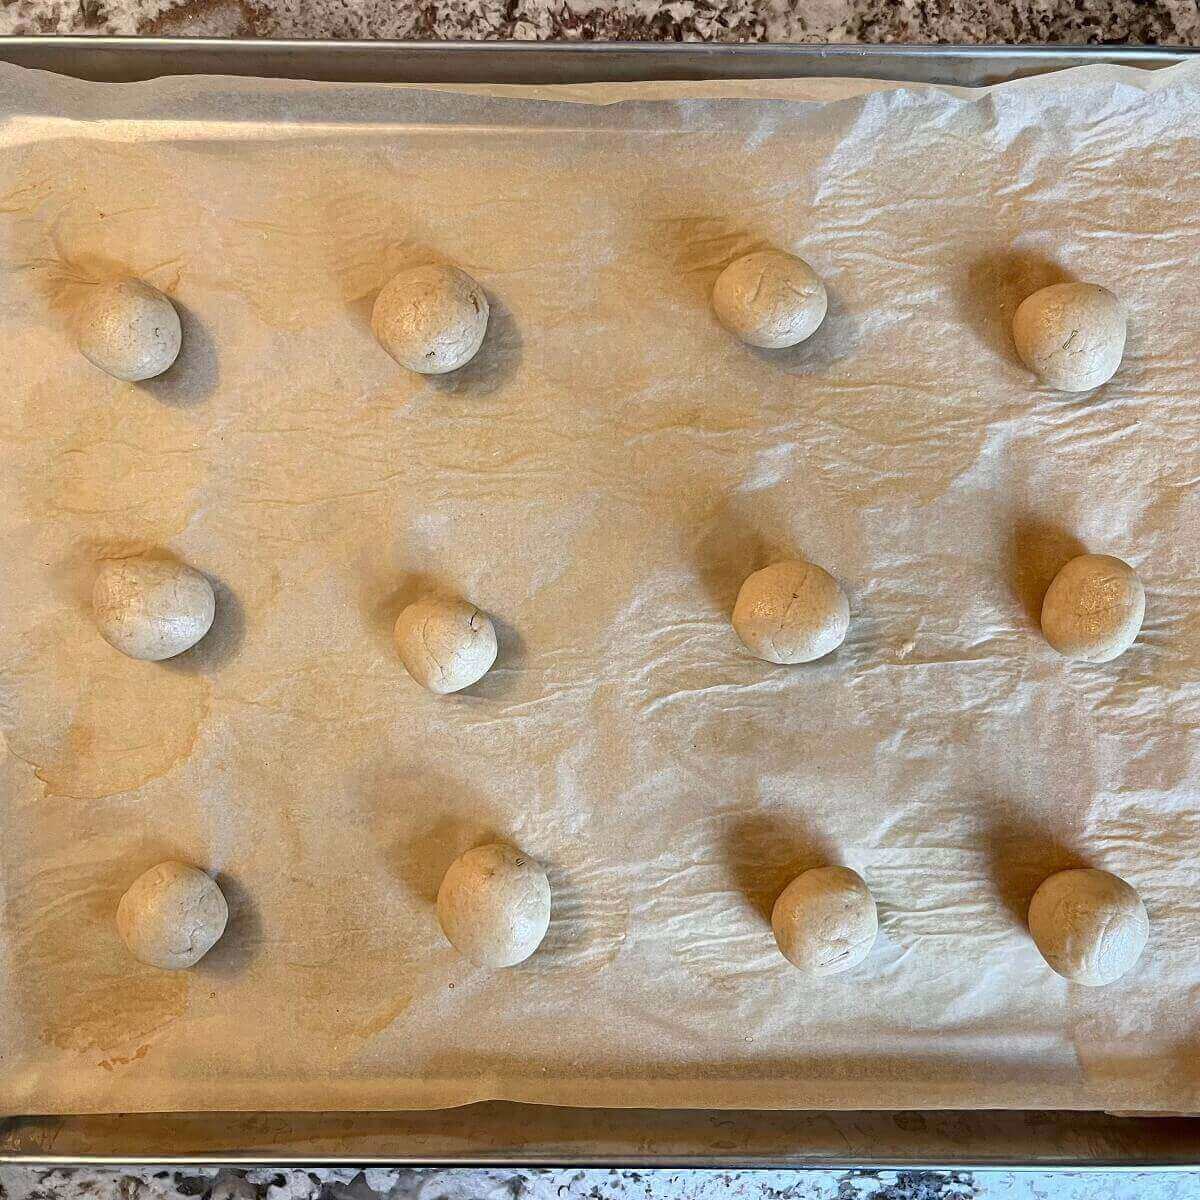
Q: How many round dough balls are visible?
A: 12